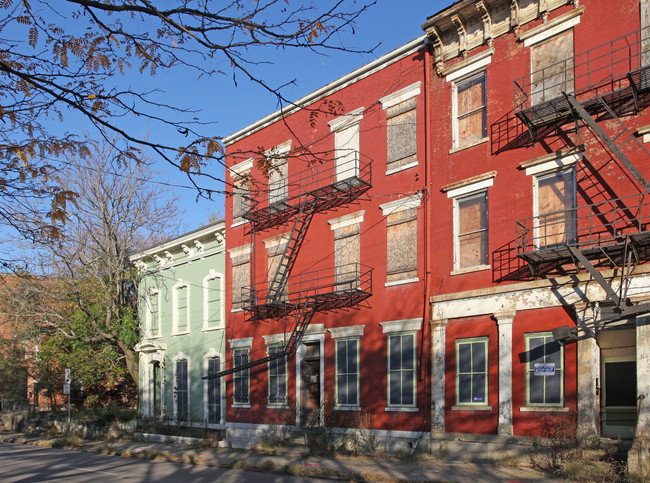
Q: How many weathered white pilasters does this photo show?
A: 4